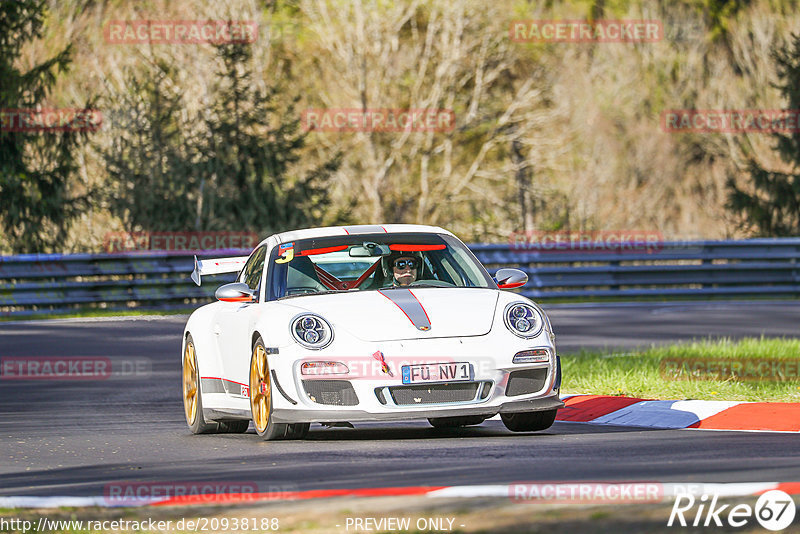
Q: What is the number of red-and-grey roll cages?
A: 1